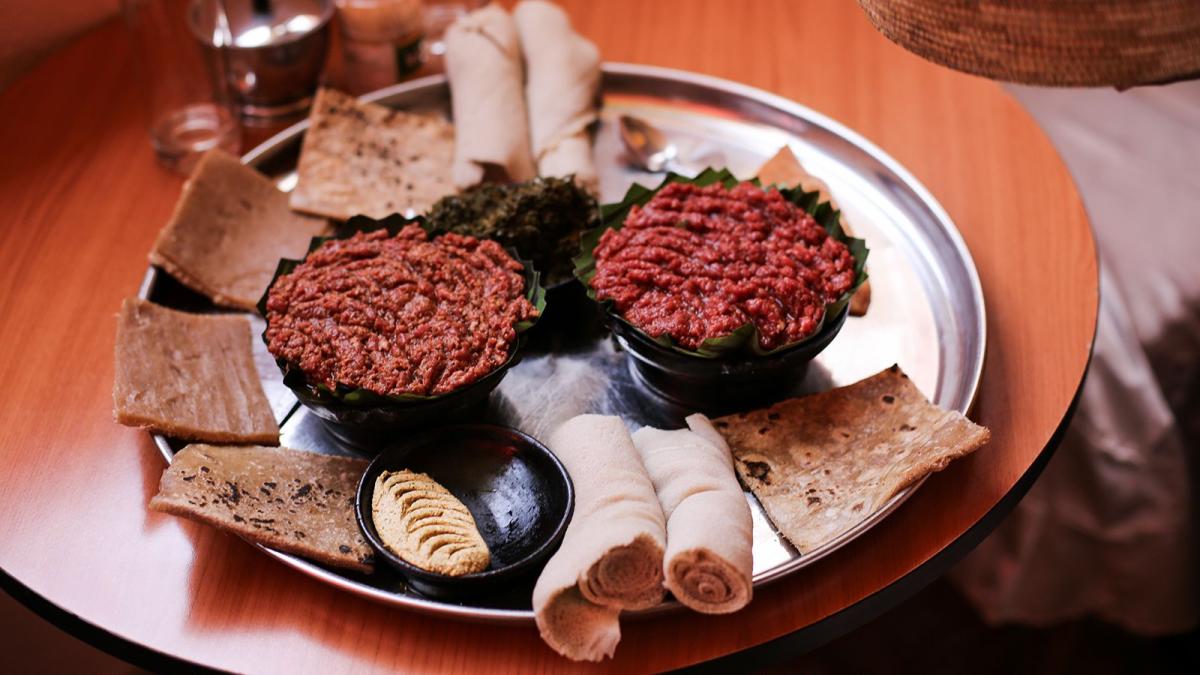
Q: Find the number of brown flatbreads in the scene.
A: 6